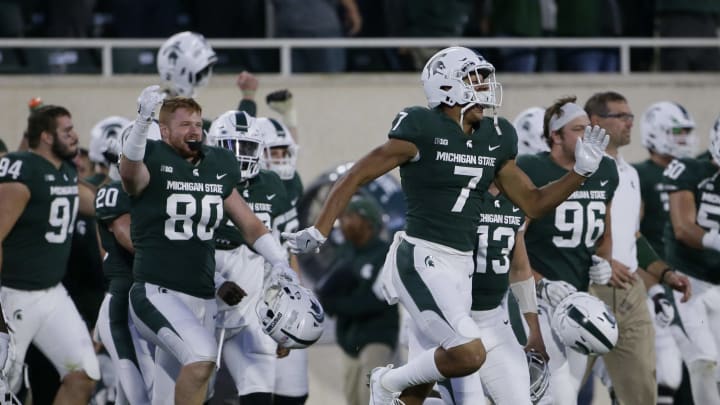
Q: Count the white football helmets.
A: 12